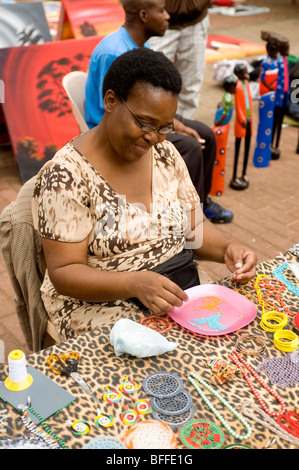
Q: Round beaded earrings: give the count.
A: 6